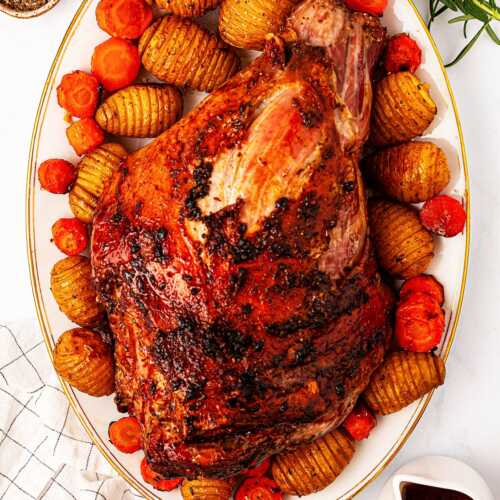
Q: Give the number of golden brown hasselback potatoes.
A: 13